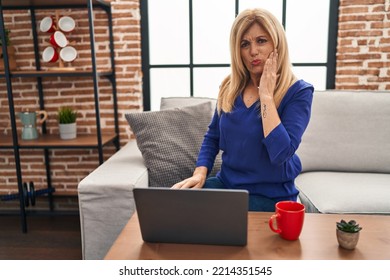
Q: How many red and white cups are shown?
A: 5